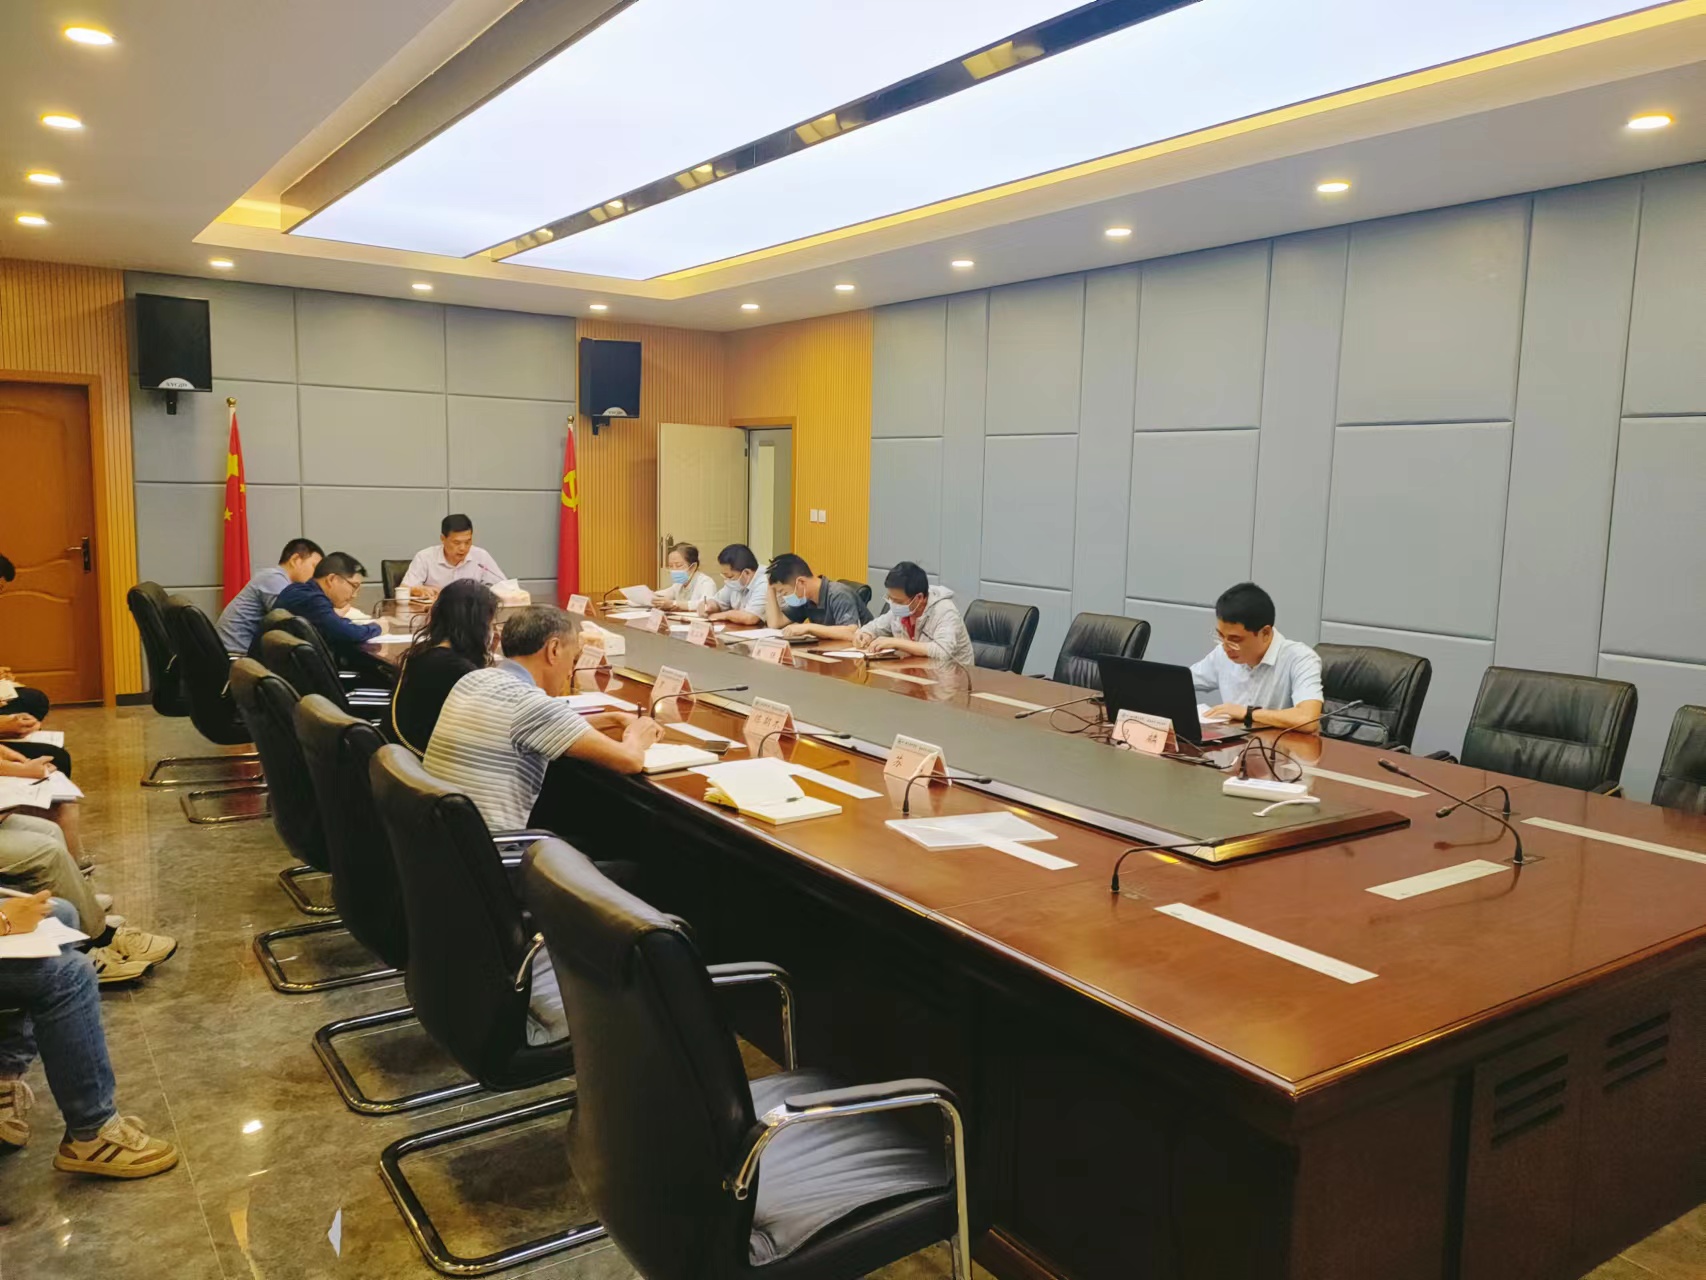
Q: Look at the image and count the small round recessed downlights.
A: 13